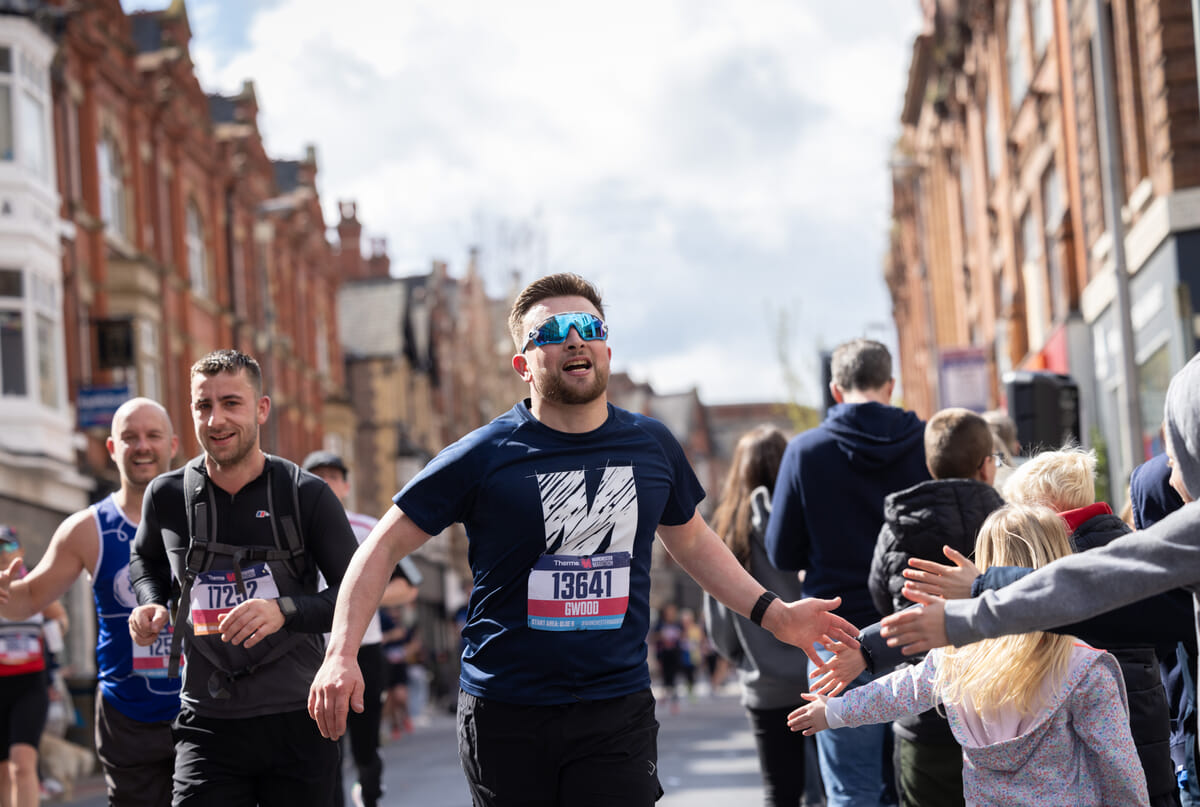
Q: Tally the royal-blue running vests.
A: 1